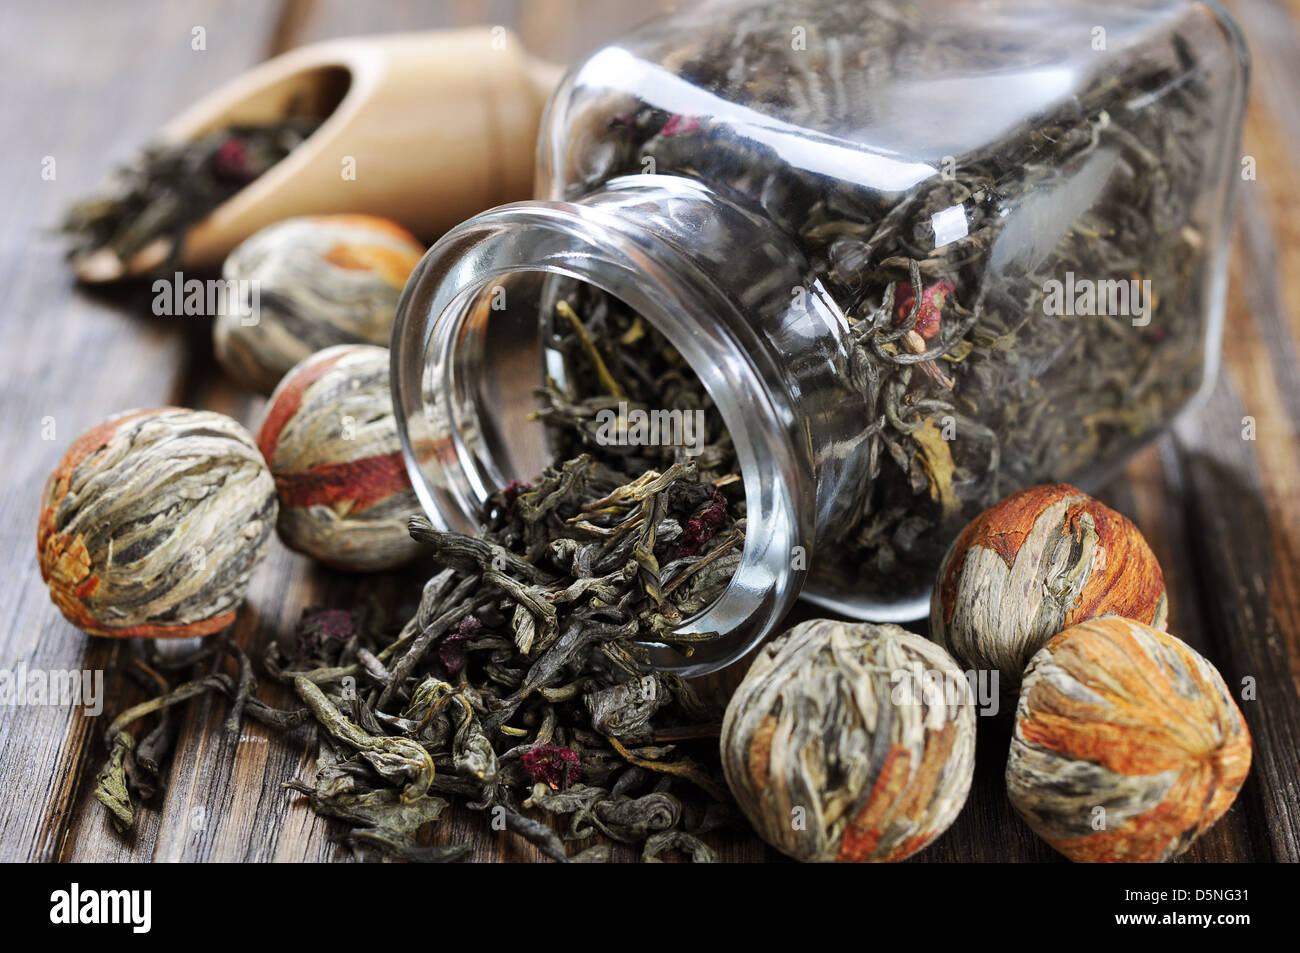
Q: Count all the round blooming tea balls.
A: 6